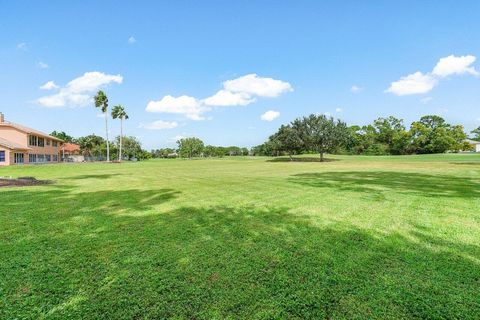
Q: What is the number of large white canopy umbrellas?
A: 0